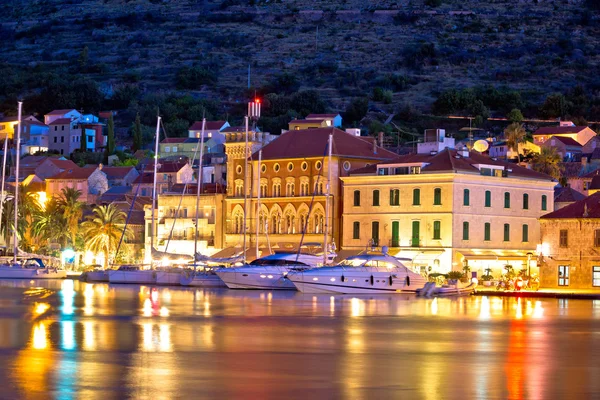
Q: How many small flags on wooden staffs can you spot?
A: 0